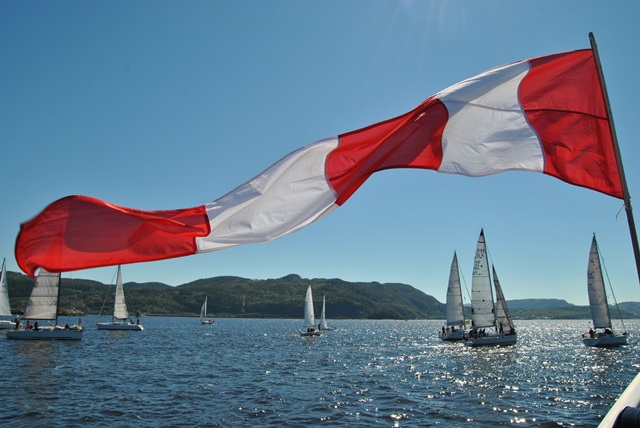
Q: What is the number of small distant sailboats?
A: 3